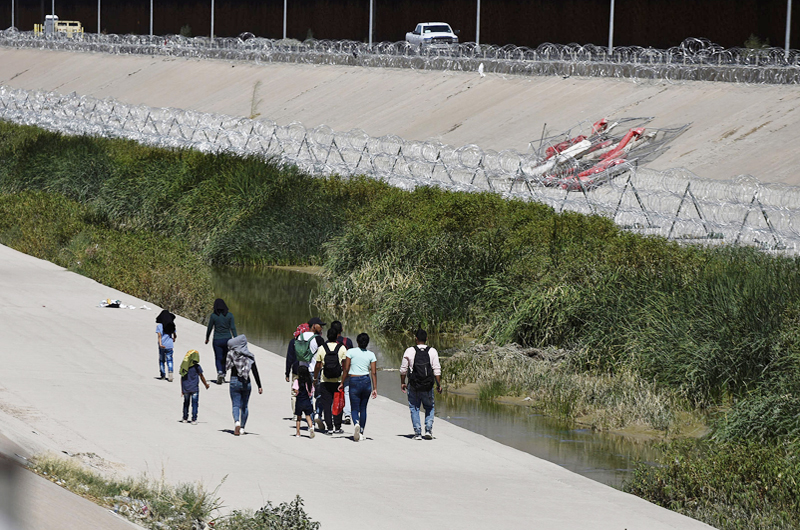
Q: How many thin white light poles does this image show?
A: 10